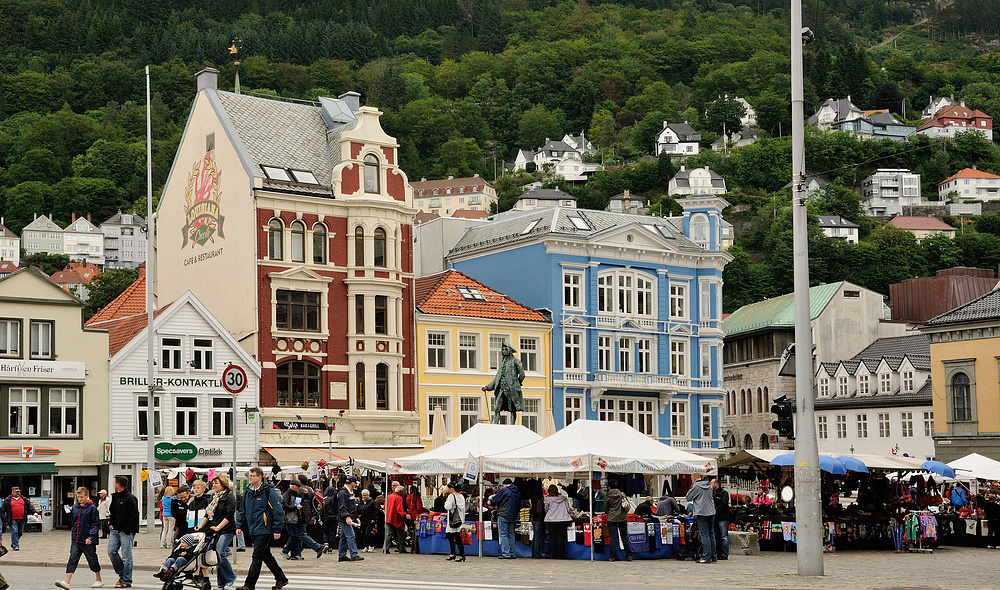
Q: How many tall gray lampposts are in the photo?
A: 2